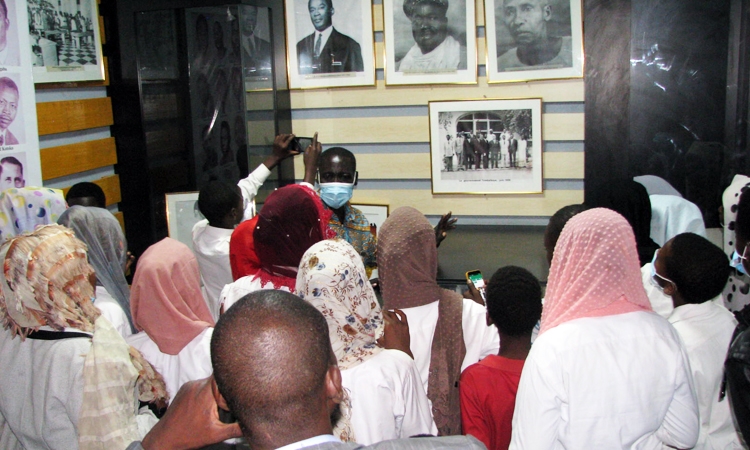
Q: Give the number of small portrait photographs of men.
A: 3